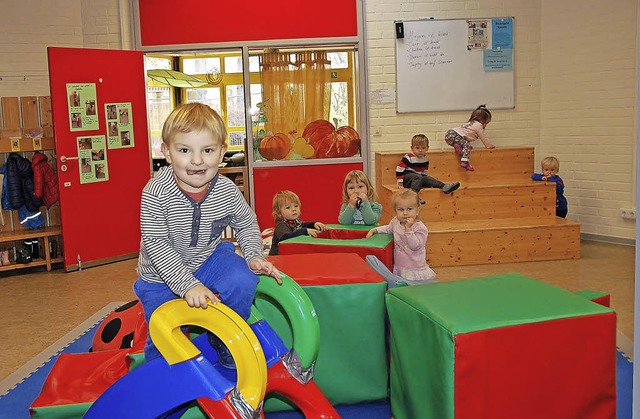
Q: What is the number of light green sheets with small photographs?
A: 3